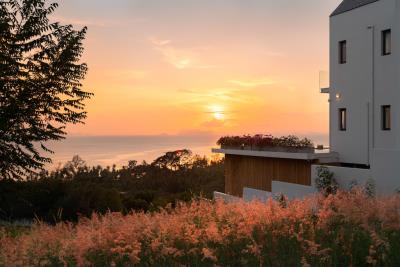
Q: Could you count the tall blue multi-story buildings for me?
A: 0